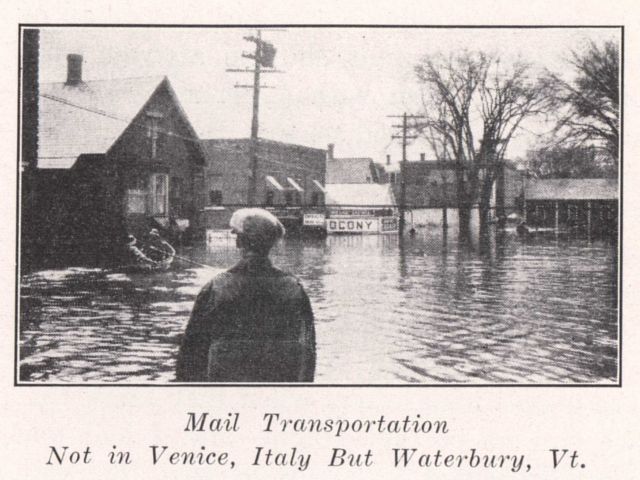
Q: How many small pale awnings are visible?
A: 3